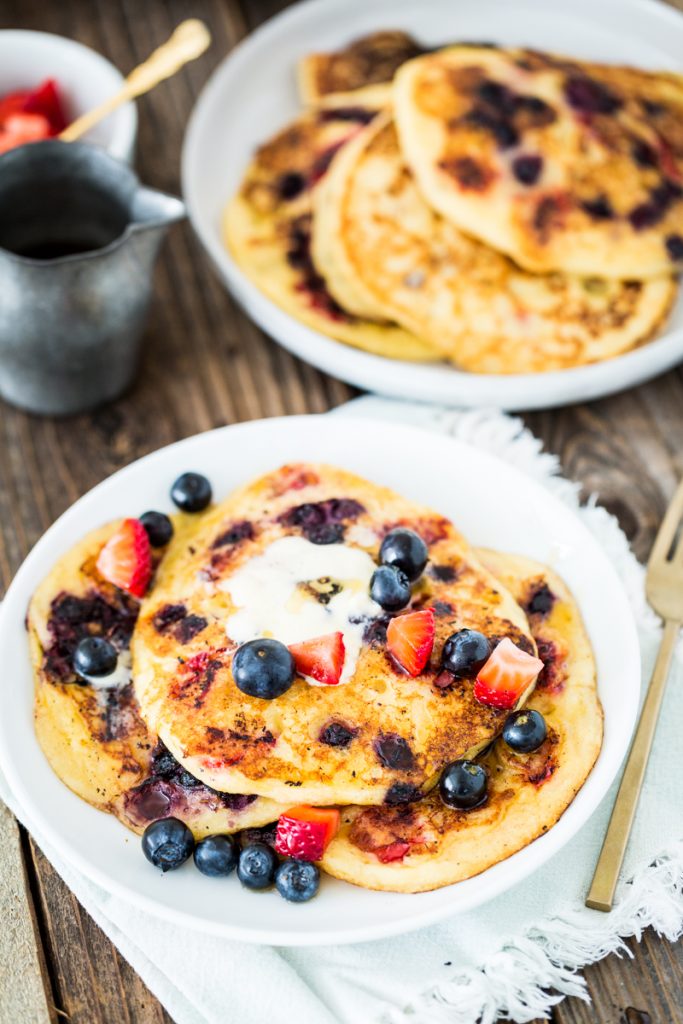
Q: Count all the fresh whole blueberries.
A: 13